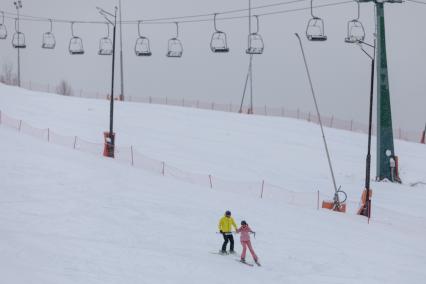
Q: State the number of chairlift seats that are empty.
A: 11